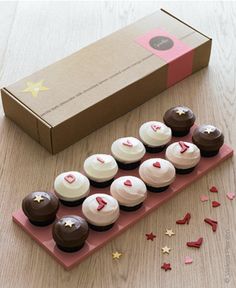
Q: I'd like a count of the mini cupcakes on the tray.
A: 12